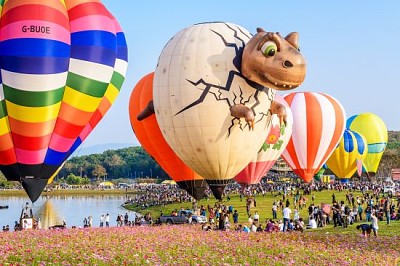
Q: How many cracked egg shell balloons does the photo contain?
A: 1